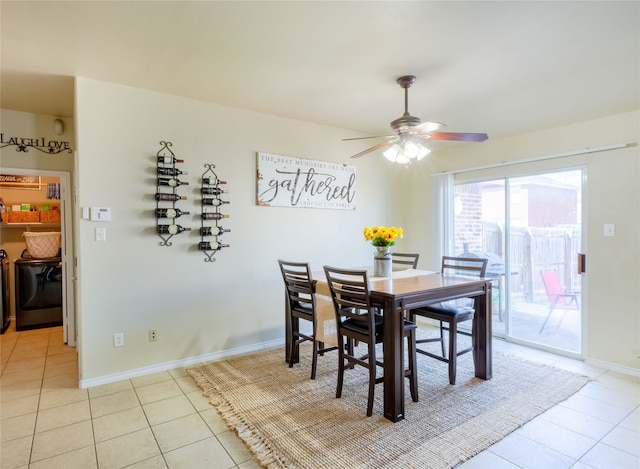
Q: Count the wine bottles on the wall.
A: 12